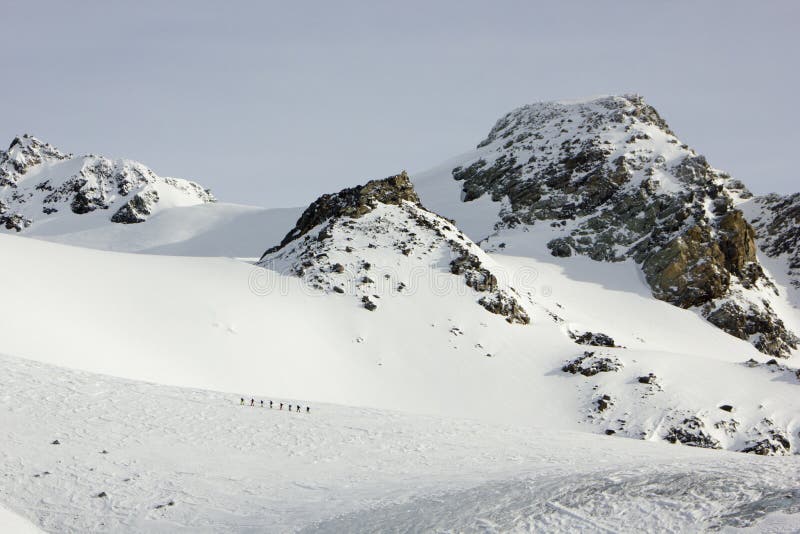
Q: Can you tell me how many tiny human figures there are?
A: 8